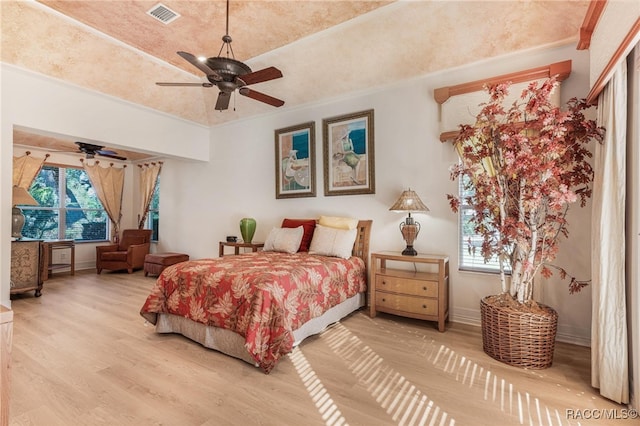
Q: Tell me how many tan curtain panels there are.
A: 3